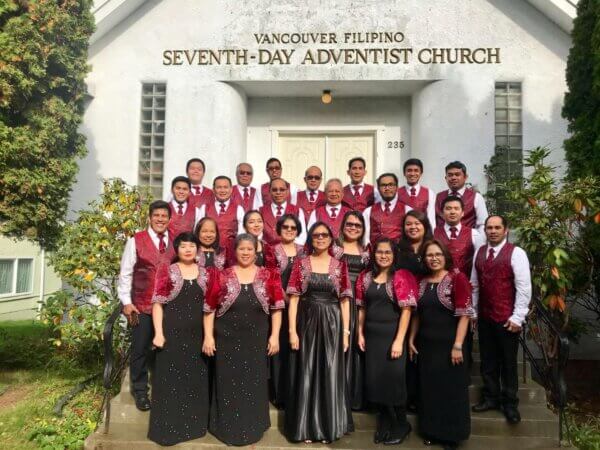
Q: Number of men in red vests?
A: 15